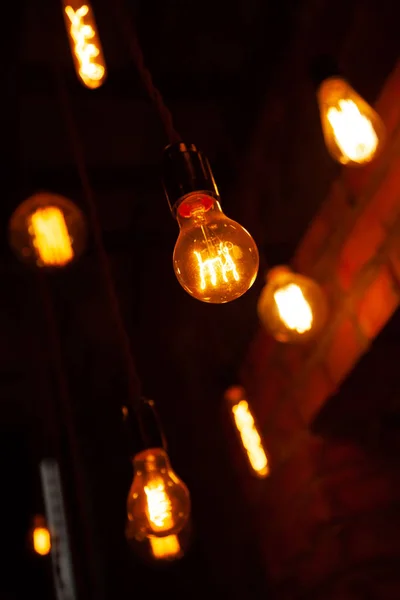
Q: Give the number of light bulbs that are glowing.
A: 9